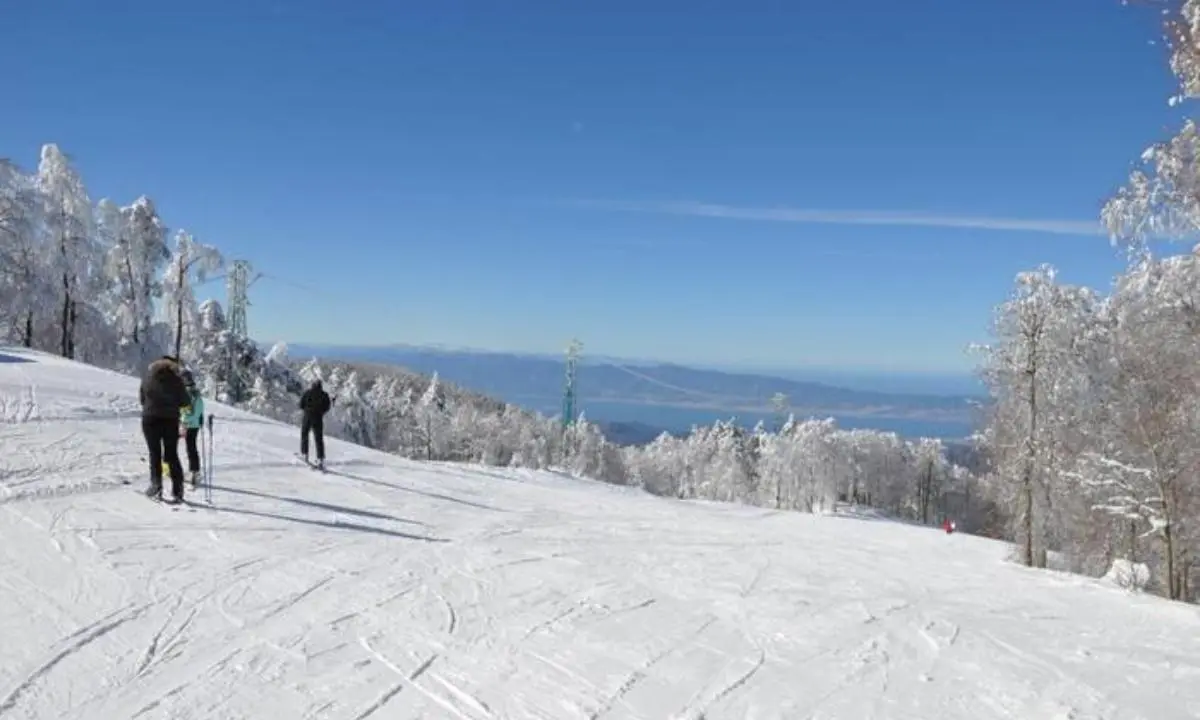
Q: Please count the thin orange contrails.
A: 0